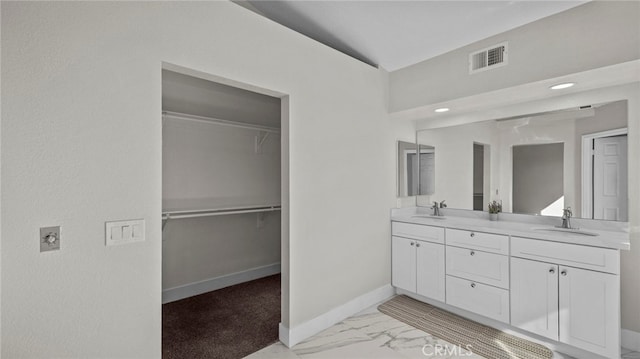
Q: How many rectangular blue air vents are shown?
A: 0